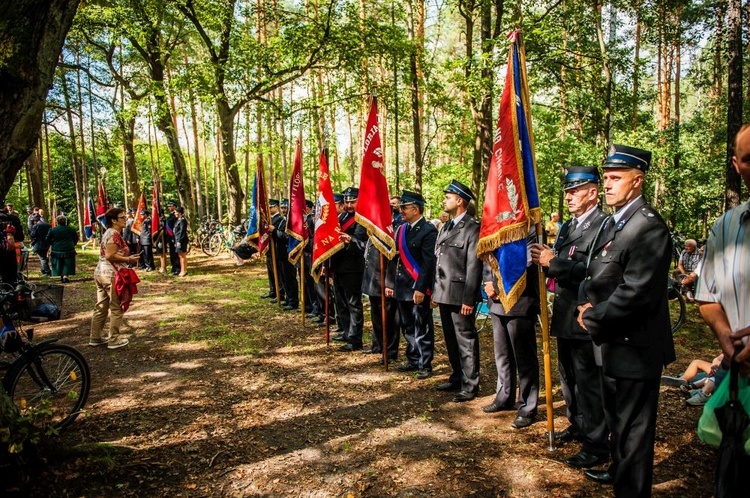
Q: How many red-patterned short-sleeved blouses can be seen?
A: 1